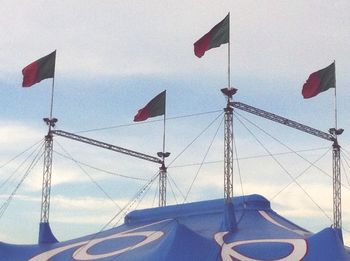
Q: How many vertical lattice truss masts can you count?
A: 4